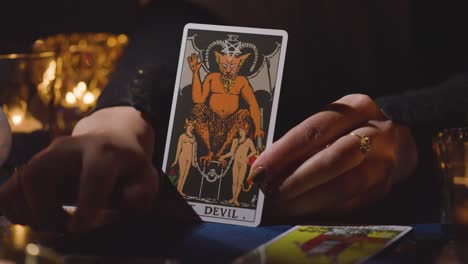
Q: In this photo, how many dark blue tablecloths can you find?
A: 1